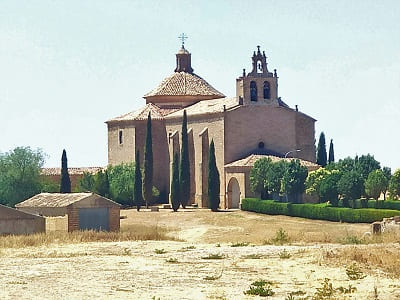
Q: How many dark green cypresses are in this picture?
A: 8